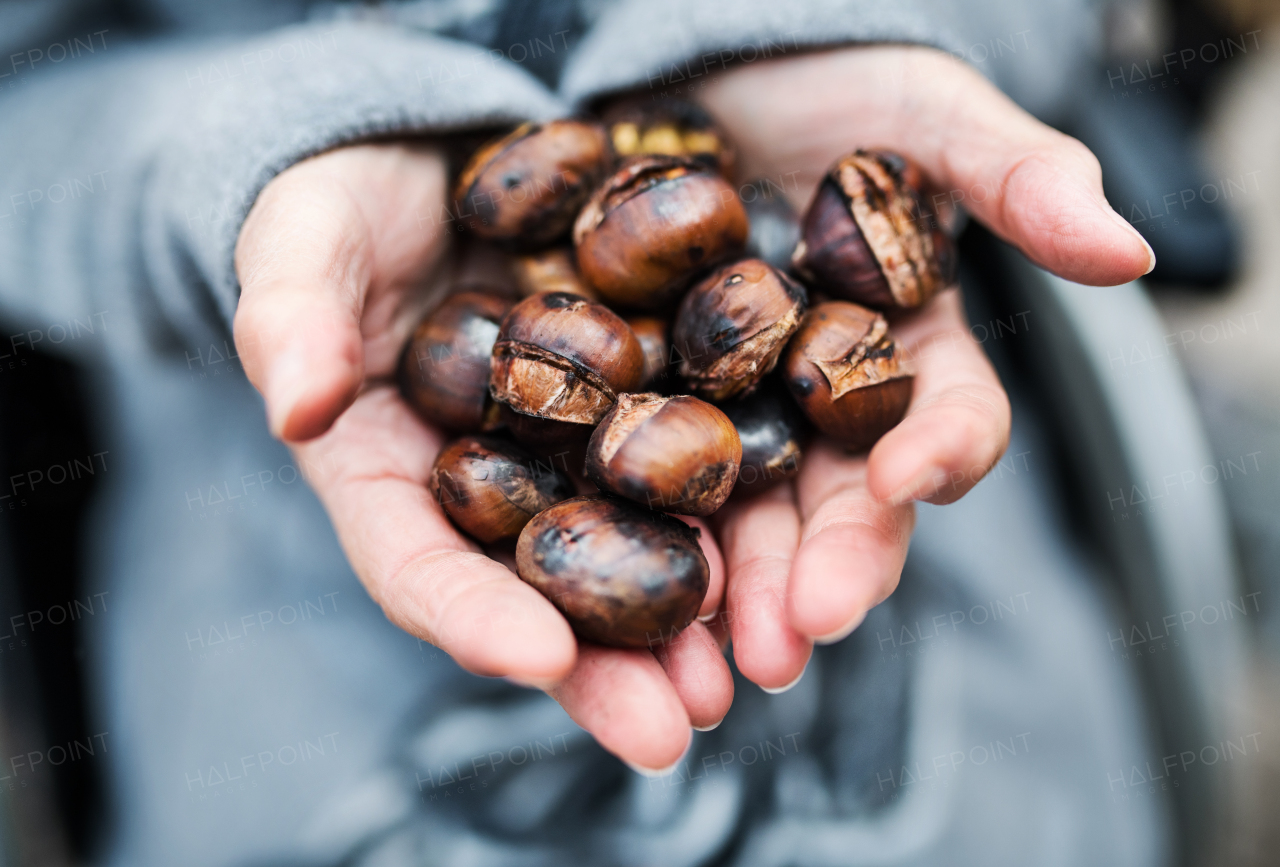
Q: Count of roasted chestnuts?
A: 15